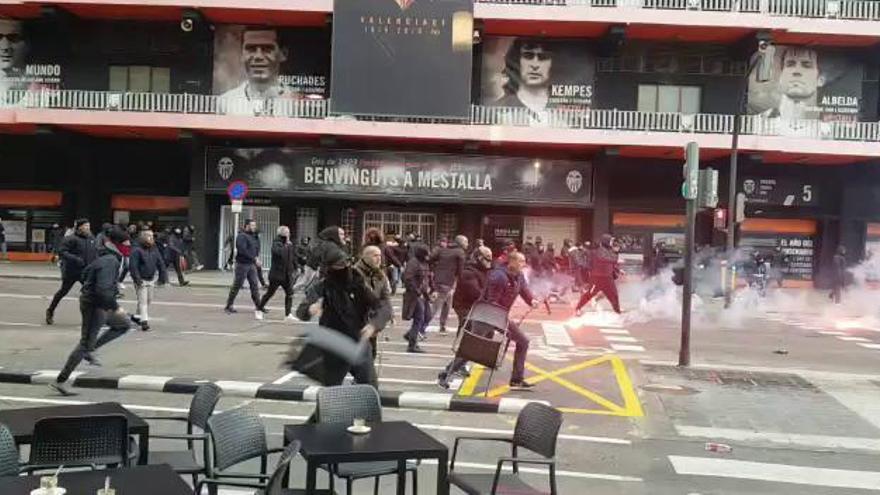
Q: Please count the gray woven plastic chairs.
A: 7